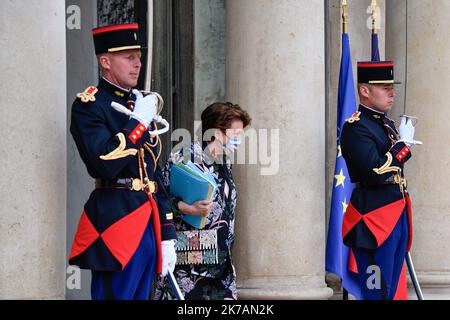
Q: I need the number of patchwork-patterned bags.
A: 1